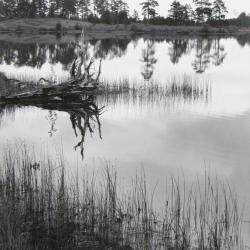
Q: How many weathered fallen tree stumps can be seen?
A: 1